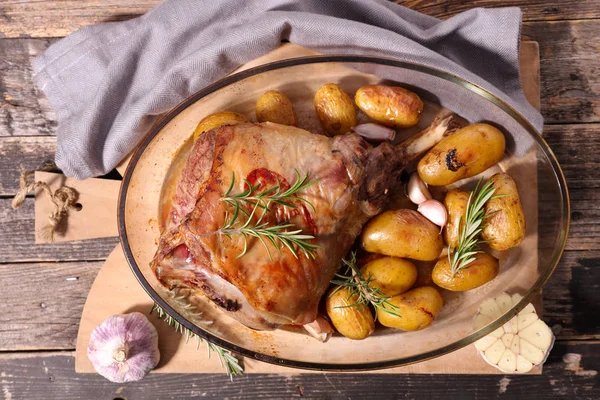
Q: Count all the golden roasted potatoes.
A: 12